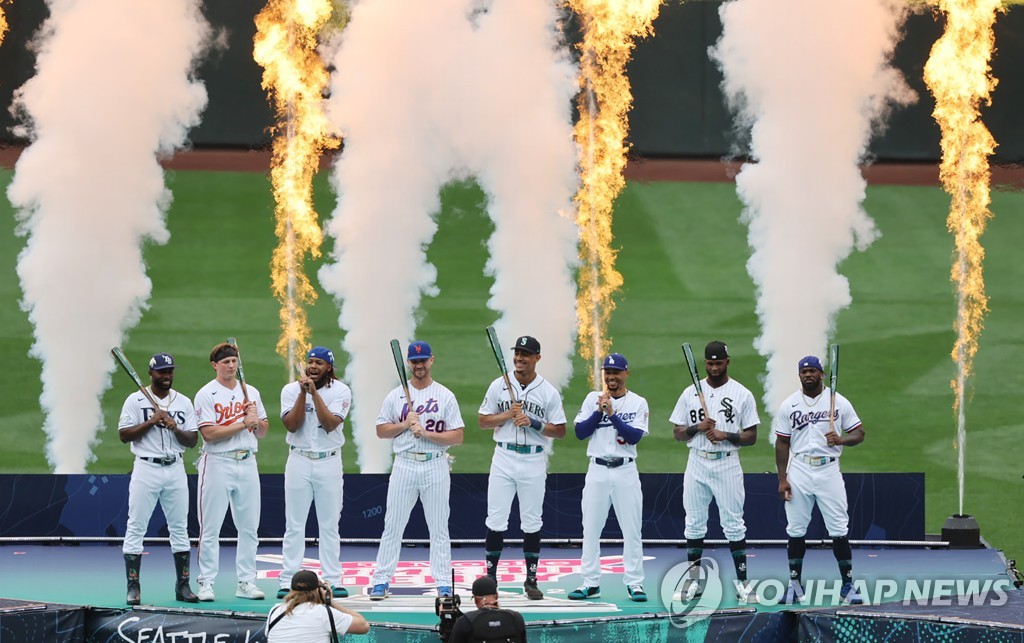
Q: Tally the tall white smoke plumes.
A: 4